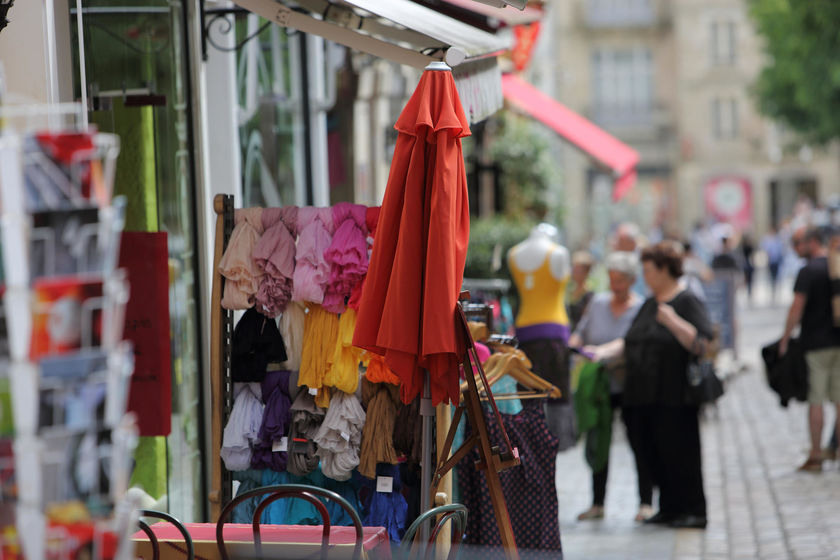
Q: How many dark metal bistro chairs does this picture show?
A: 3